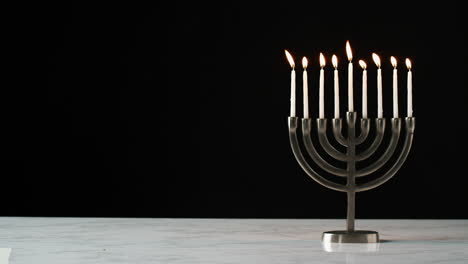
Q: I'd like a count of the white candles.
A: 9